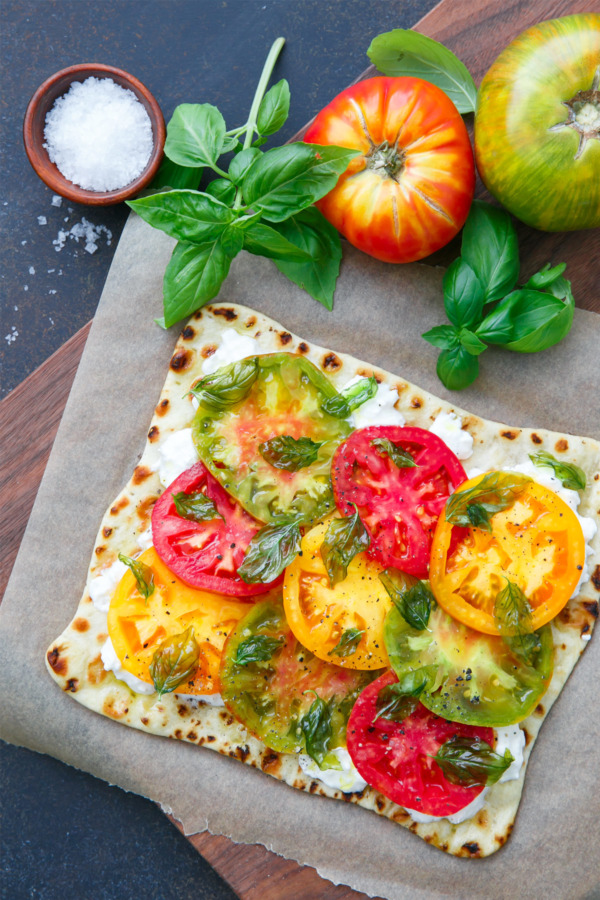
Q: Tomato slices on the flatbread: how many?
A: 9